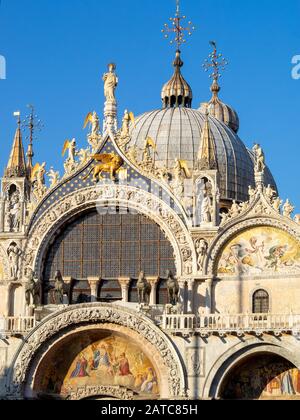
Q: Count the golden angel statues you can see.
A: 6